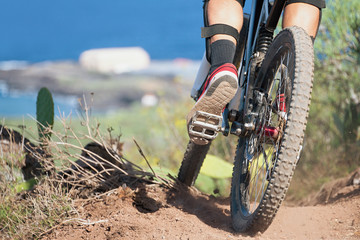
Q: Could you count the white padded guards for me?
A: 0